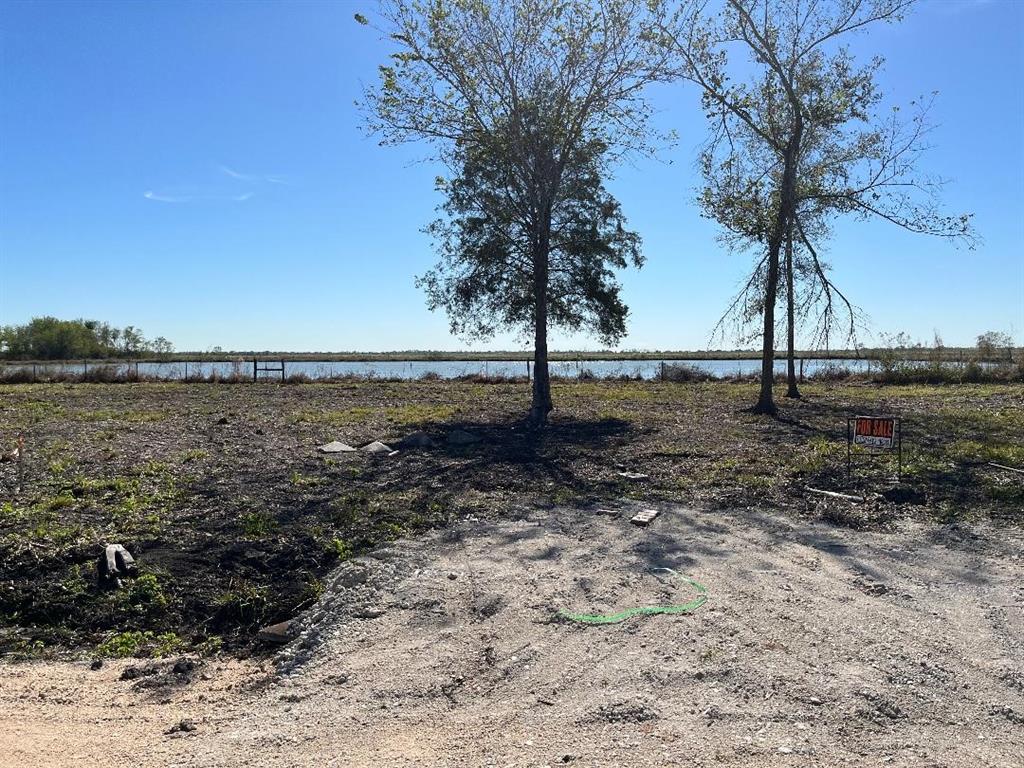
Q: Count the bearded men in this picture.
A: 0